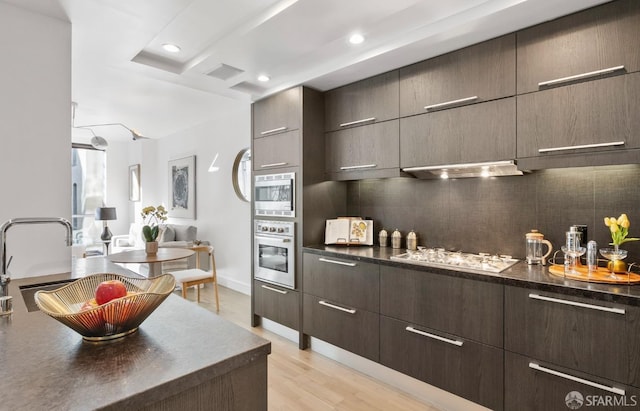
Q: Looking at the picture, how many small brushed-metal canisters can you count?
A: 3